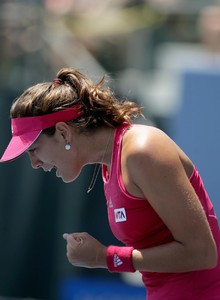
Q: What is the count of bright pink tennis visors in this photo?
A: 1